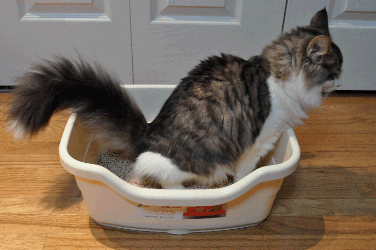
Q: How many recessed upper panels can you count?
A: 3